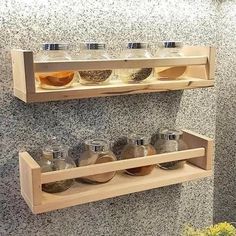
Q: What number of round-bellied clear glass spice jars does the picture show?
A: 8